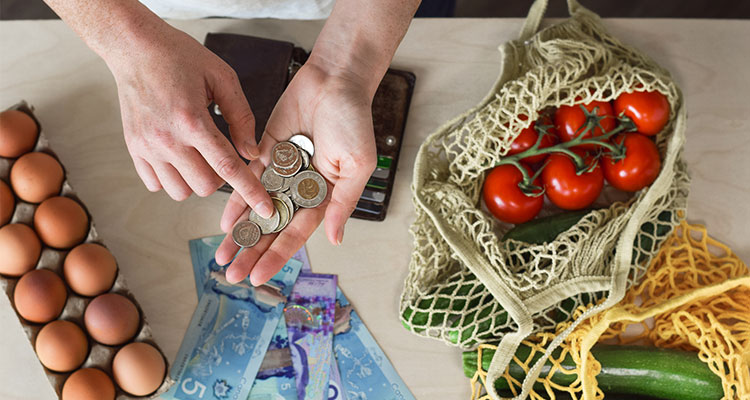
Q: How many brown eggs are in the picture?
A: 11